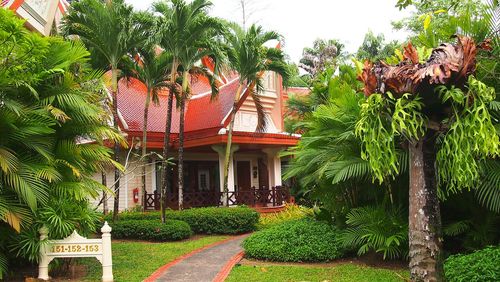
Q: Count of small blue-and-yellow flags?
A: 0